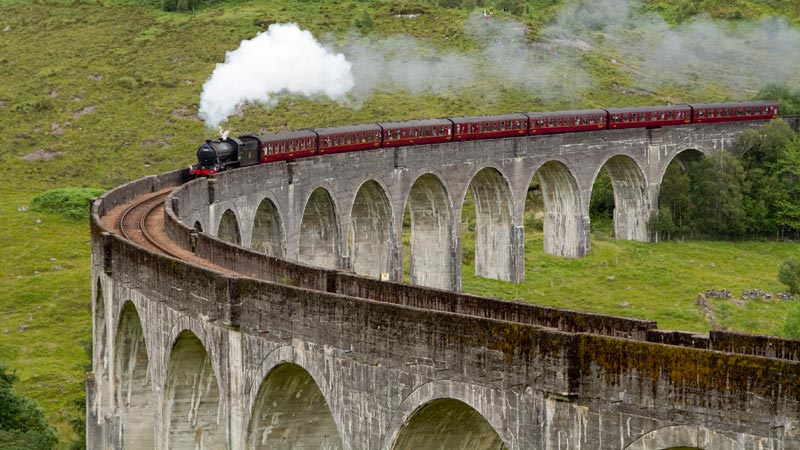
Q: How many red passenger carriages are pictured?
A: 7